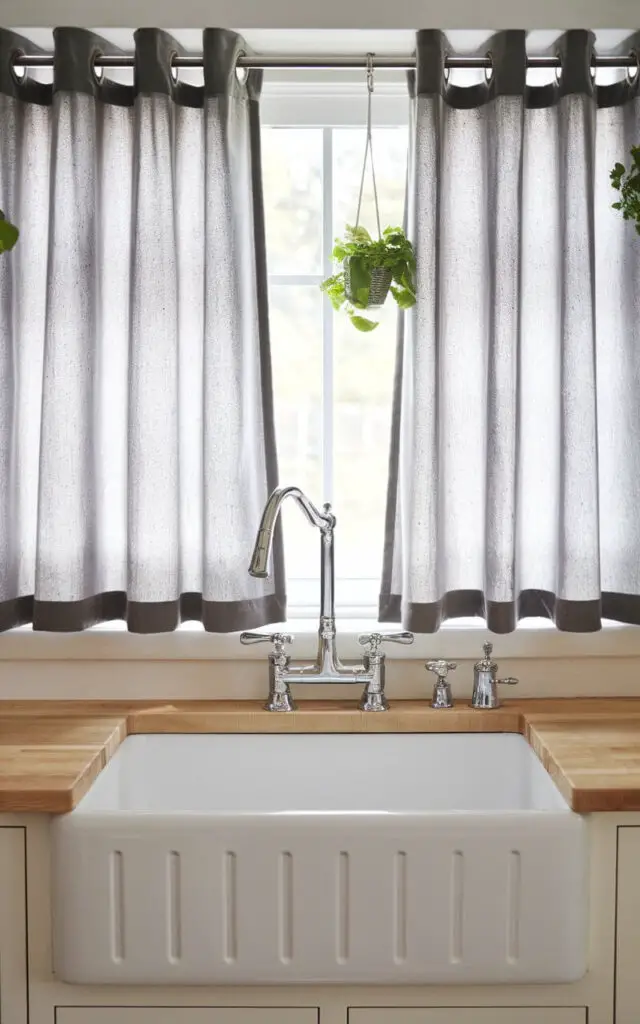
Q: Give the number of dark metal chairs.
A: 0